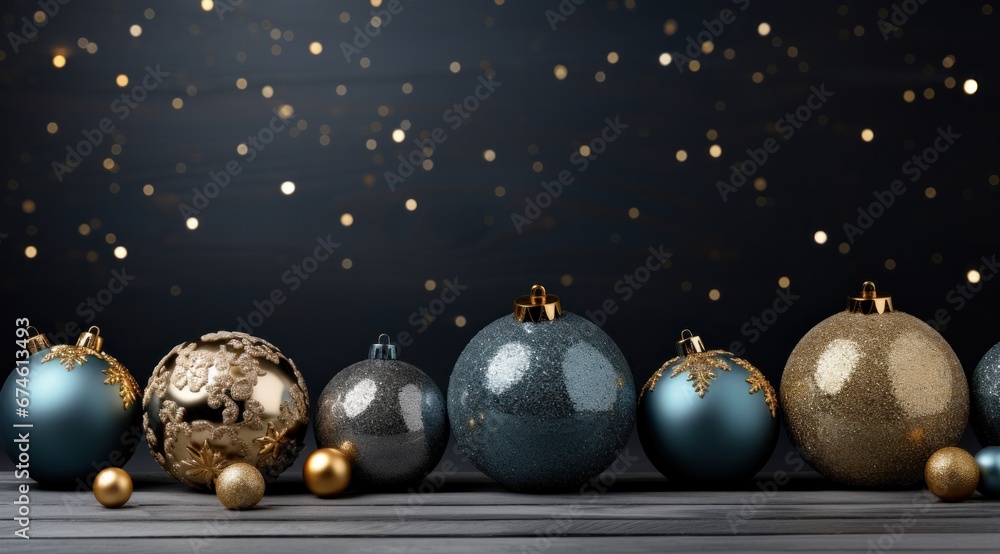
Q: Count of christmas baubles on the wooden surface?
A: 12